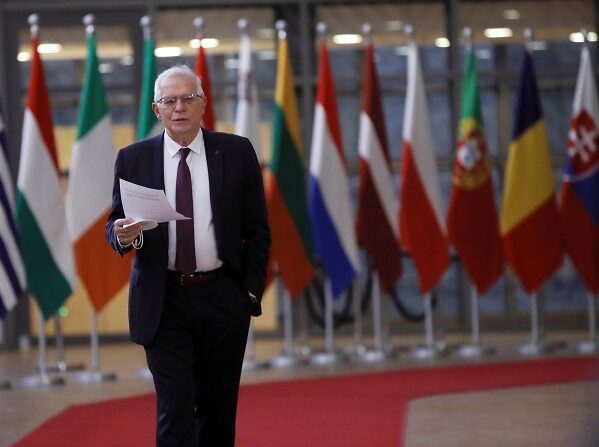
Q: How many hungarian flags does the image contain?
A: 1